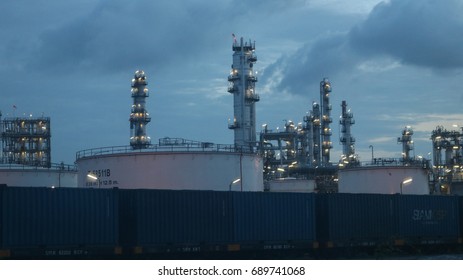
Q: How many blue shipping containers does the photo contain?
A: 5